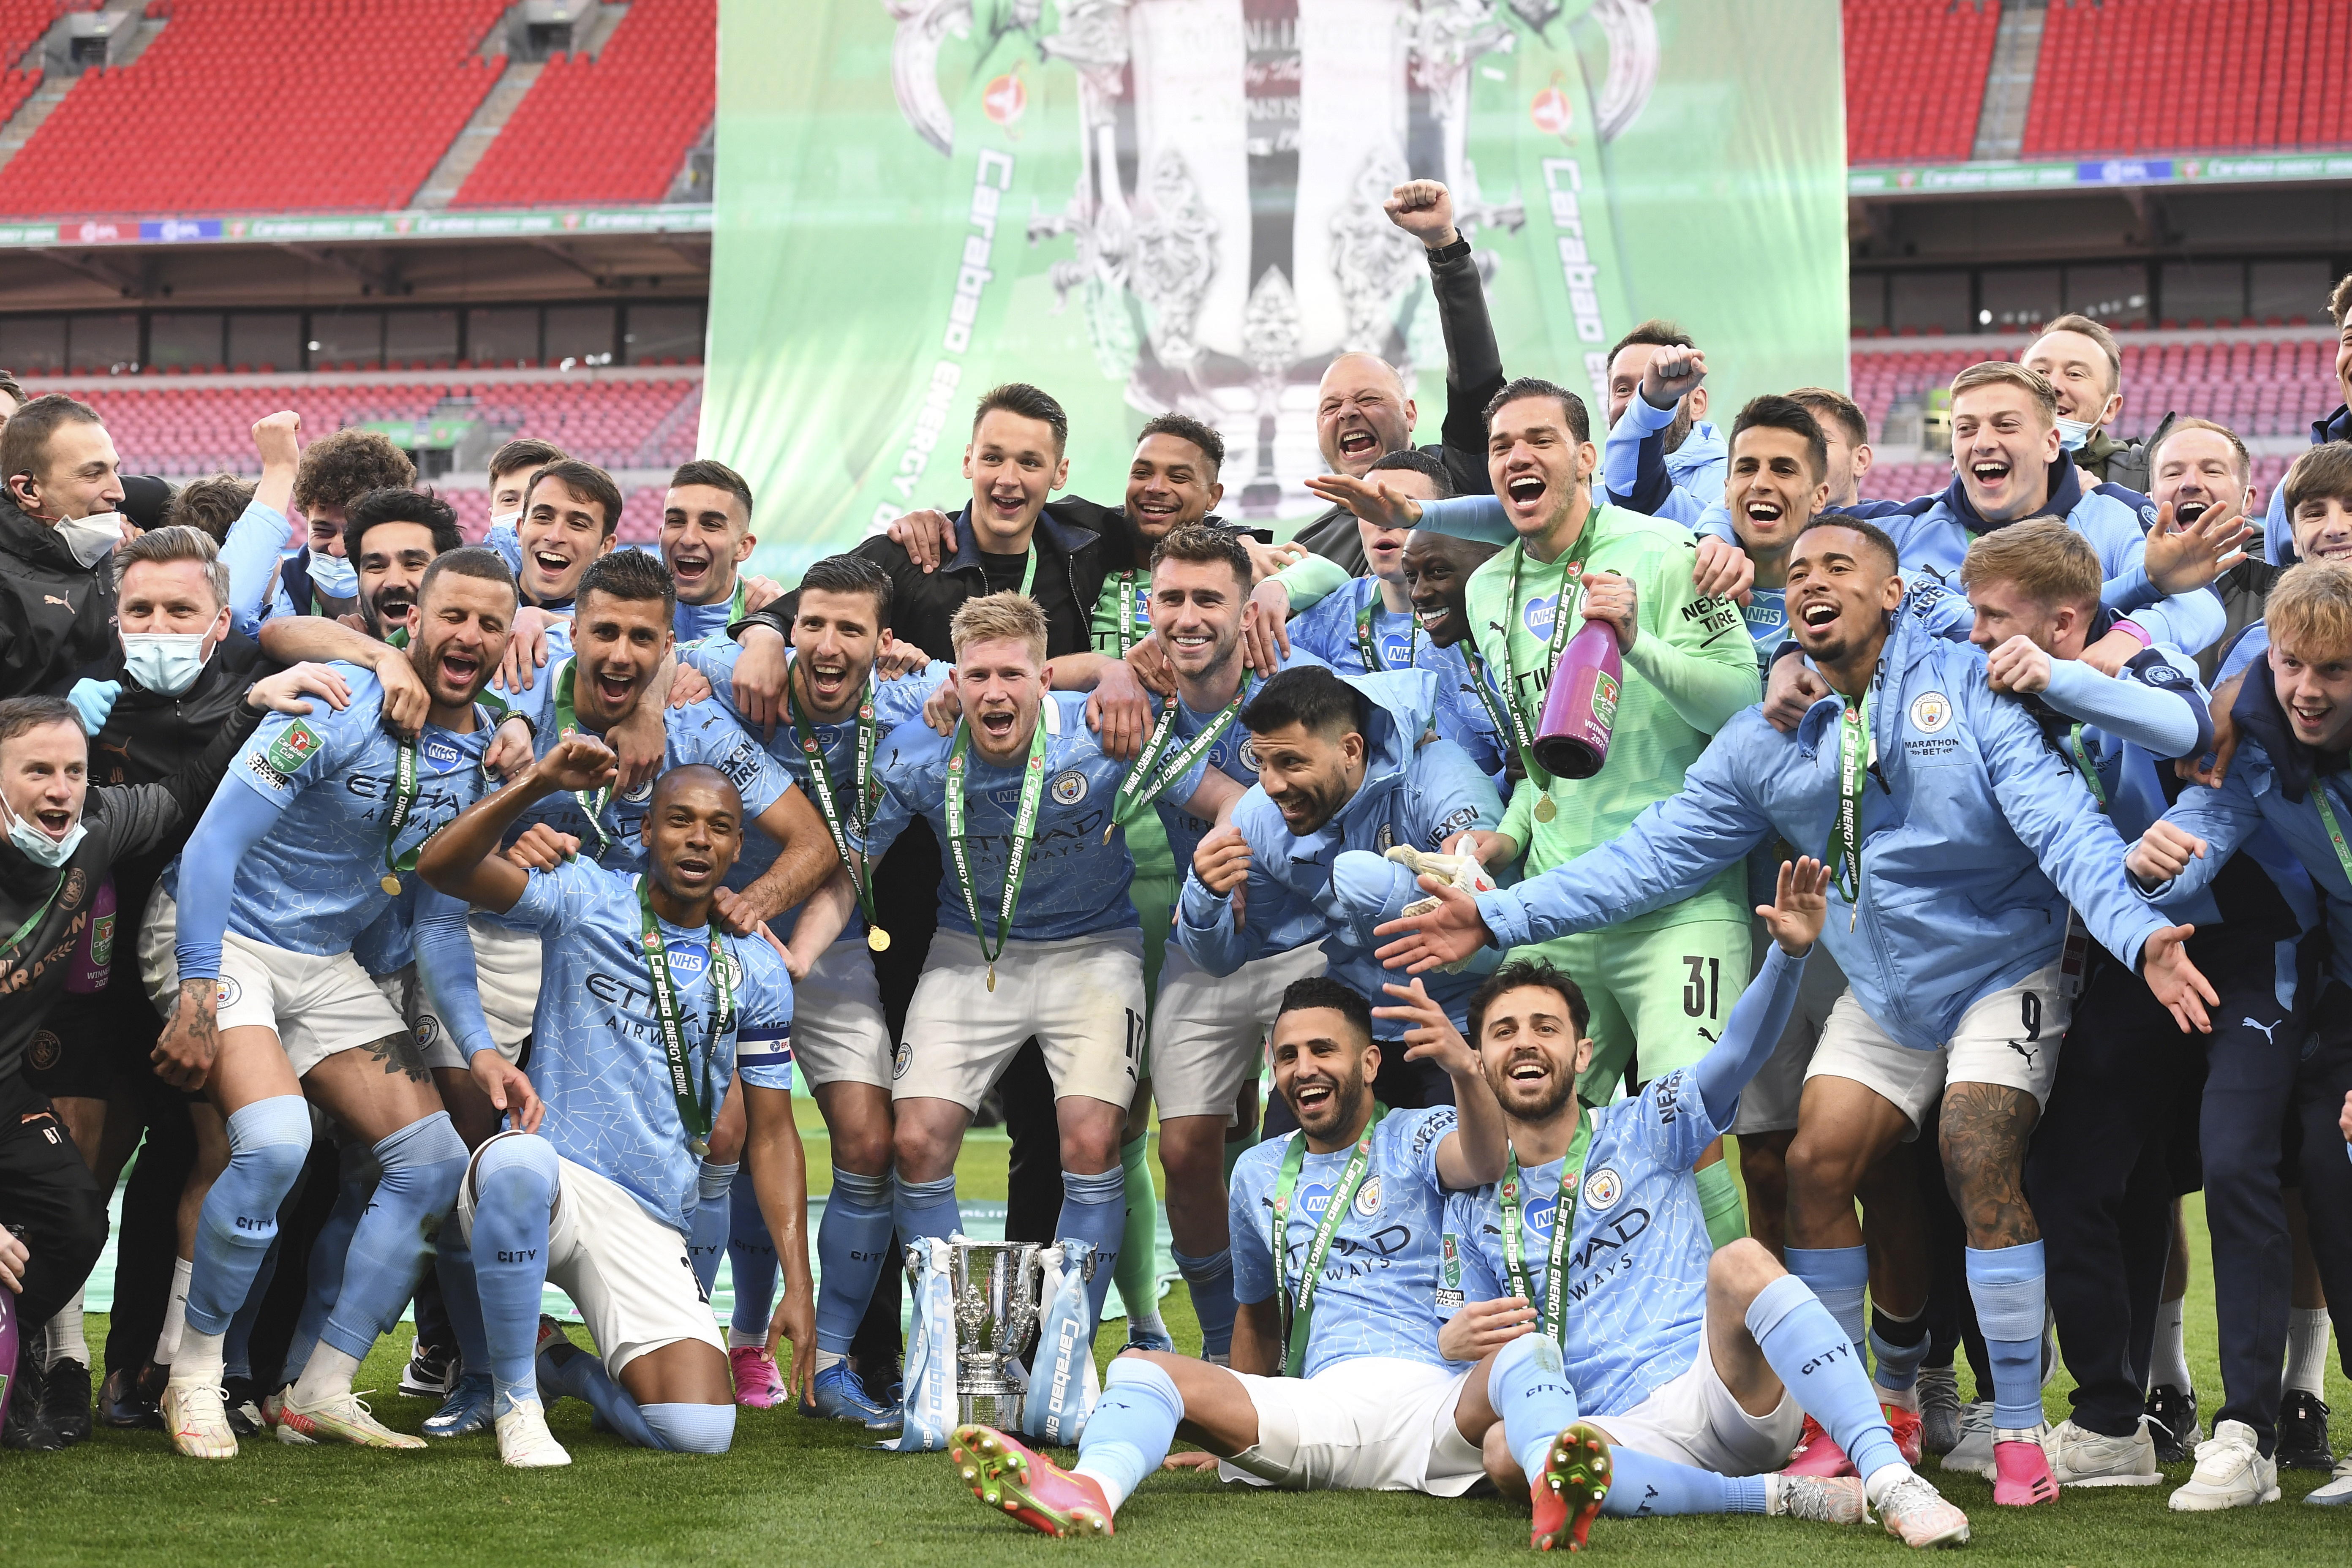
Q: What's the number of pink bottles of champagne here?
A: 3